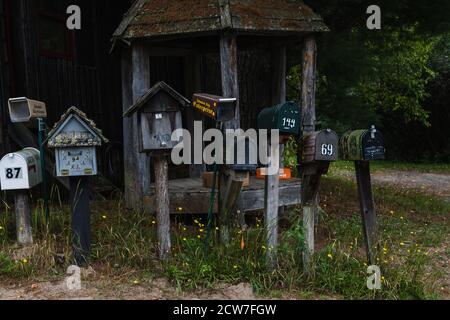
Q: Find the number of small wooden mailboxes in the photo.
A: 2